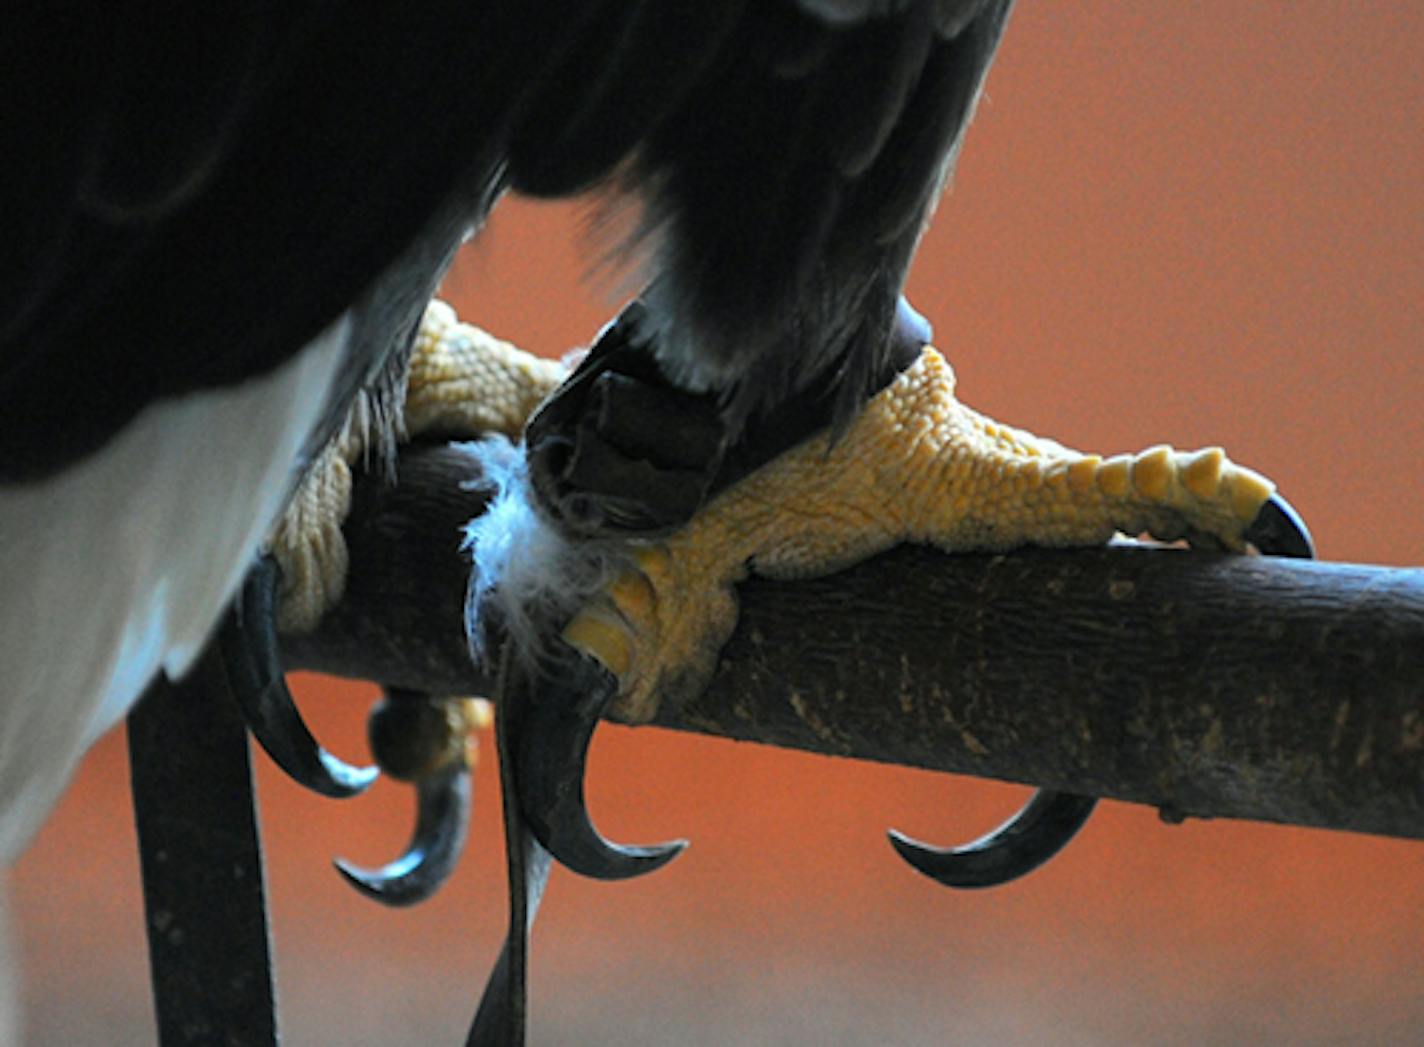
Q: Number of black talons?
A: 5